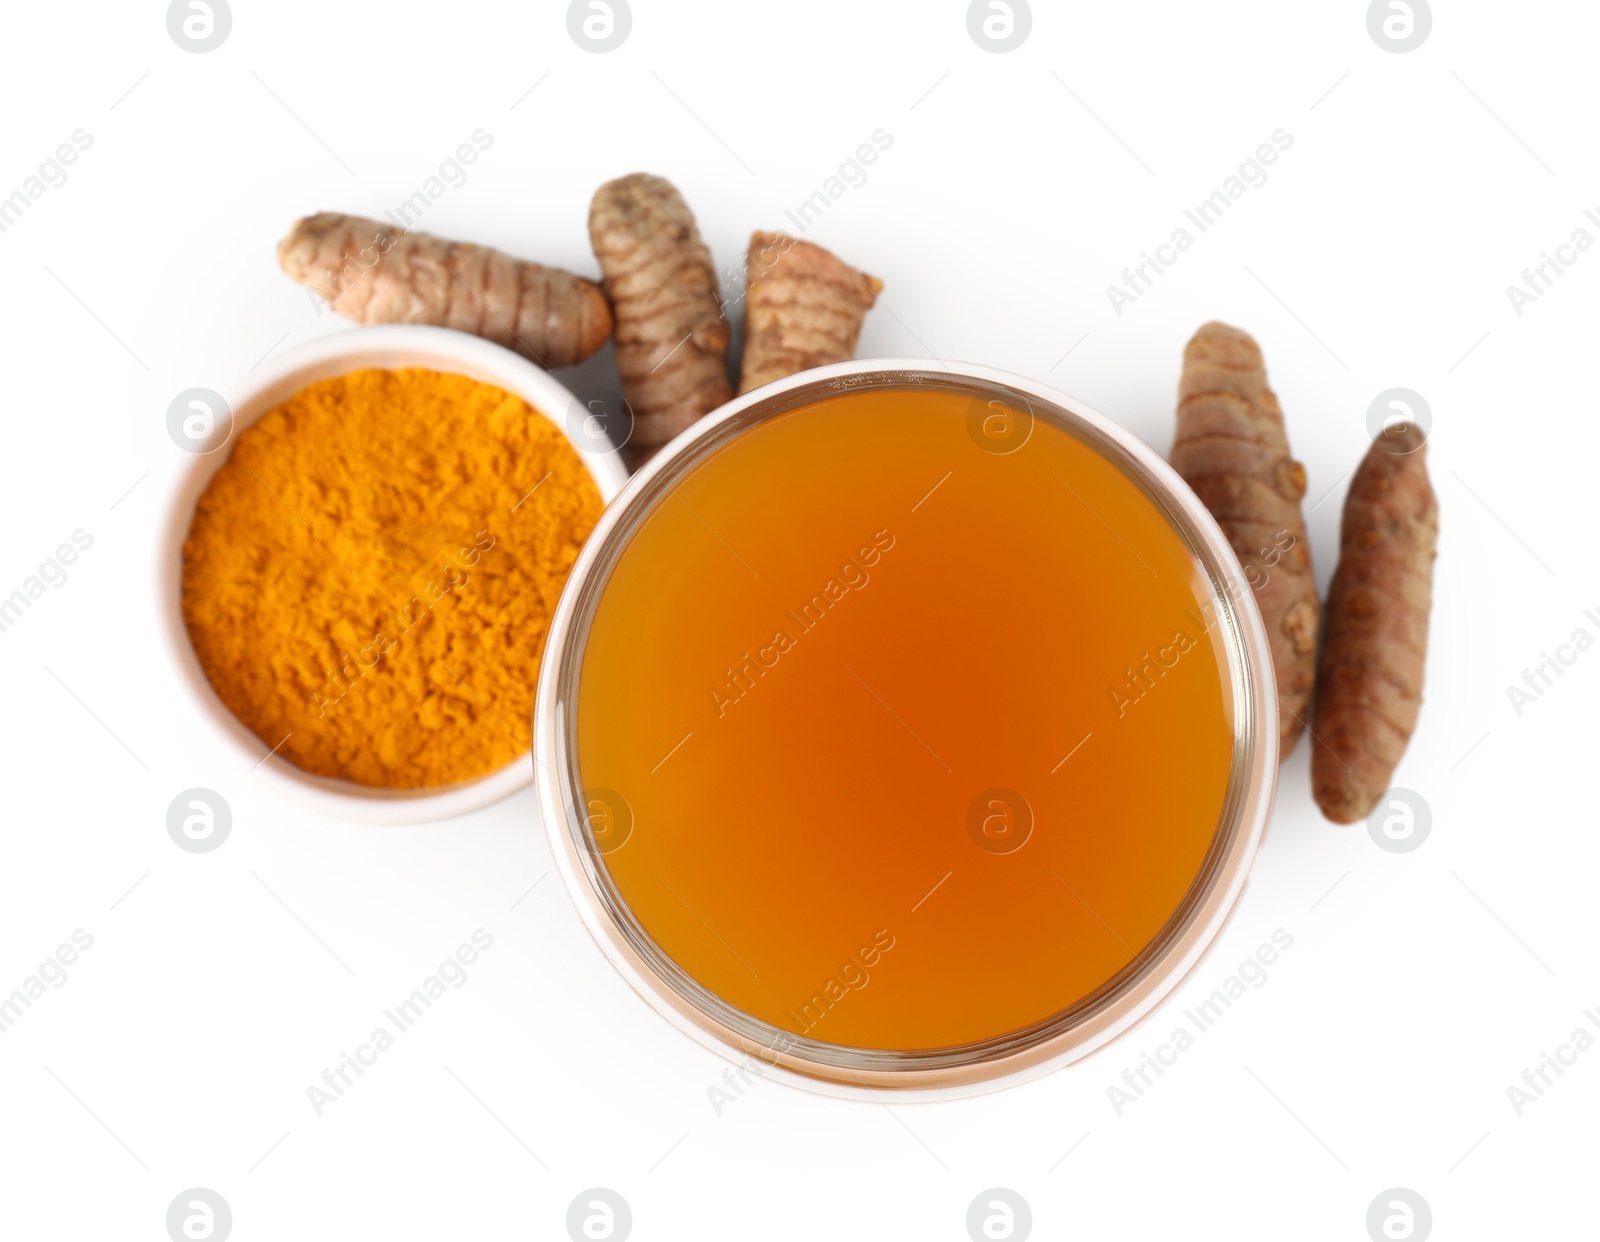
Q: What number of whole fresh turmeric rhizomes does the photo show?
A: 5